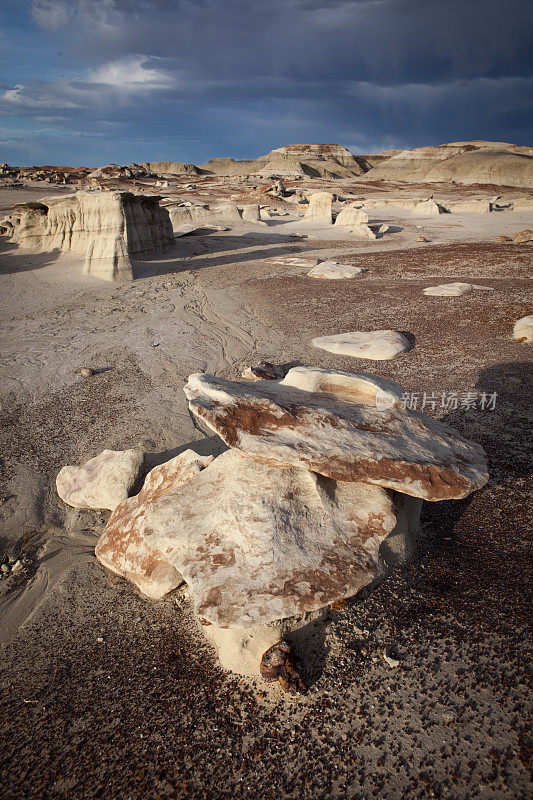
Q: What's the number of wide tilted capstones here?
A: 2